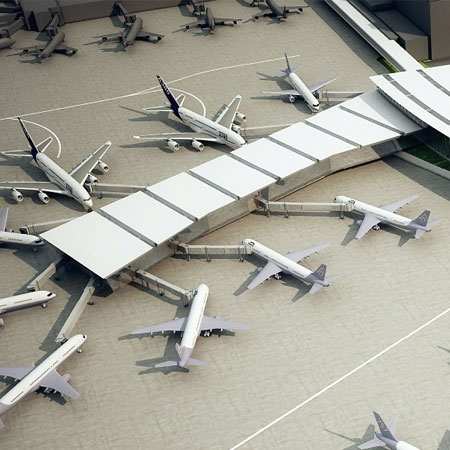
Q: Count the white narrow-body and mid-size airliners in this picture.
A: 8